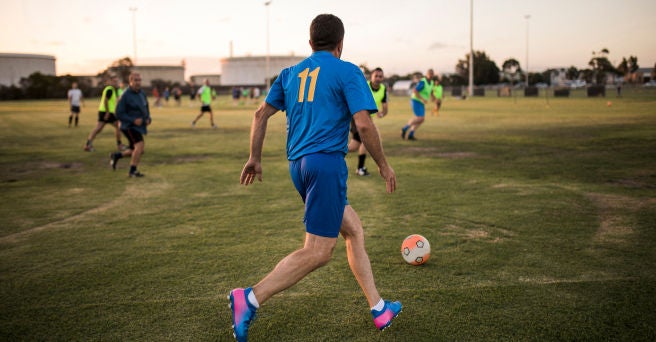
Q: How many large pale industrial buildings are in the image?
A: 3